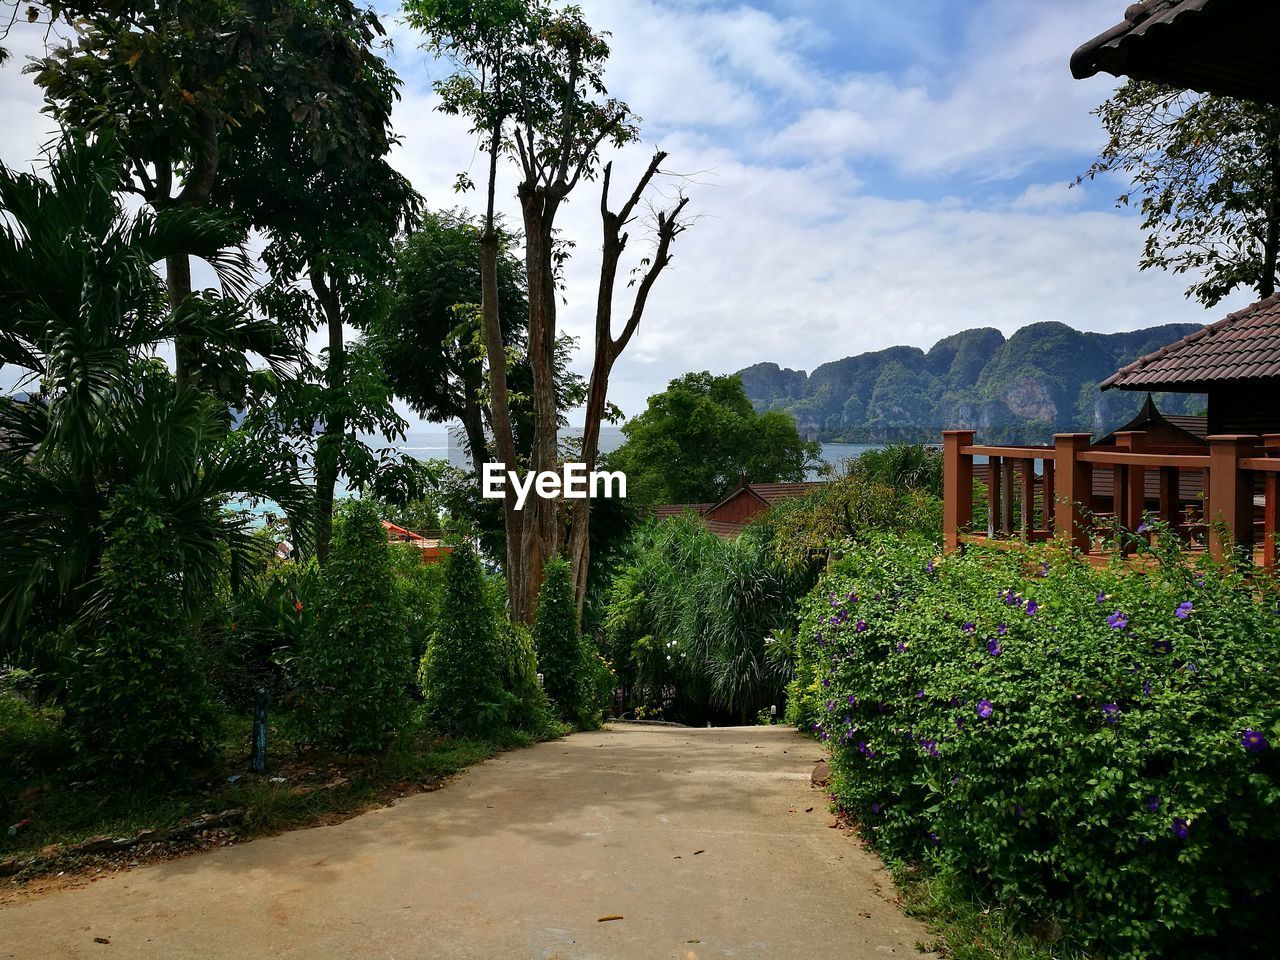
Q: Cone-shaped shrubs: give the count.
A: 4